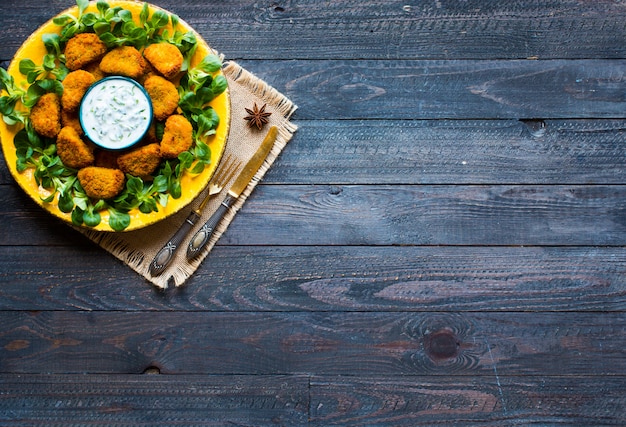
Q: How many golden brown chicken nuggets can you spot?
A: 10